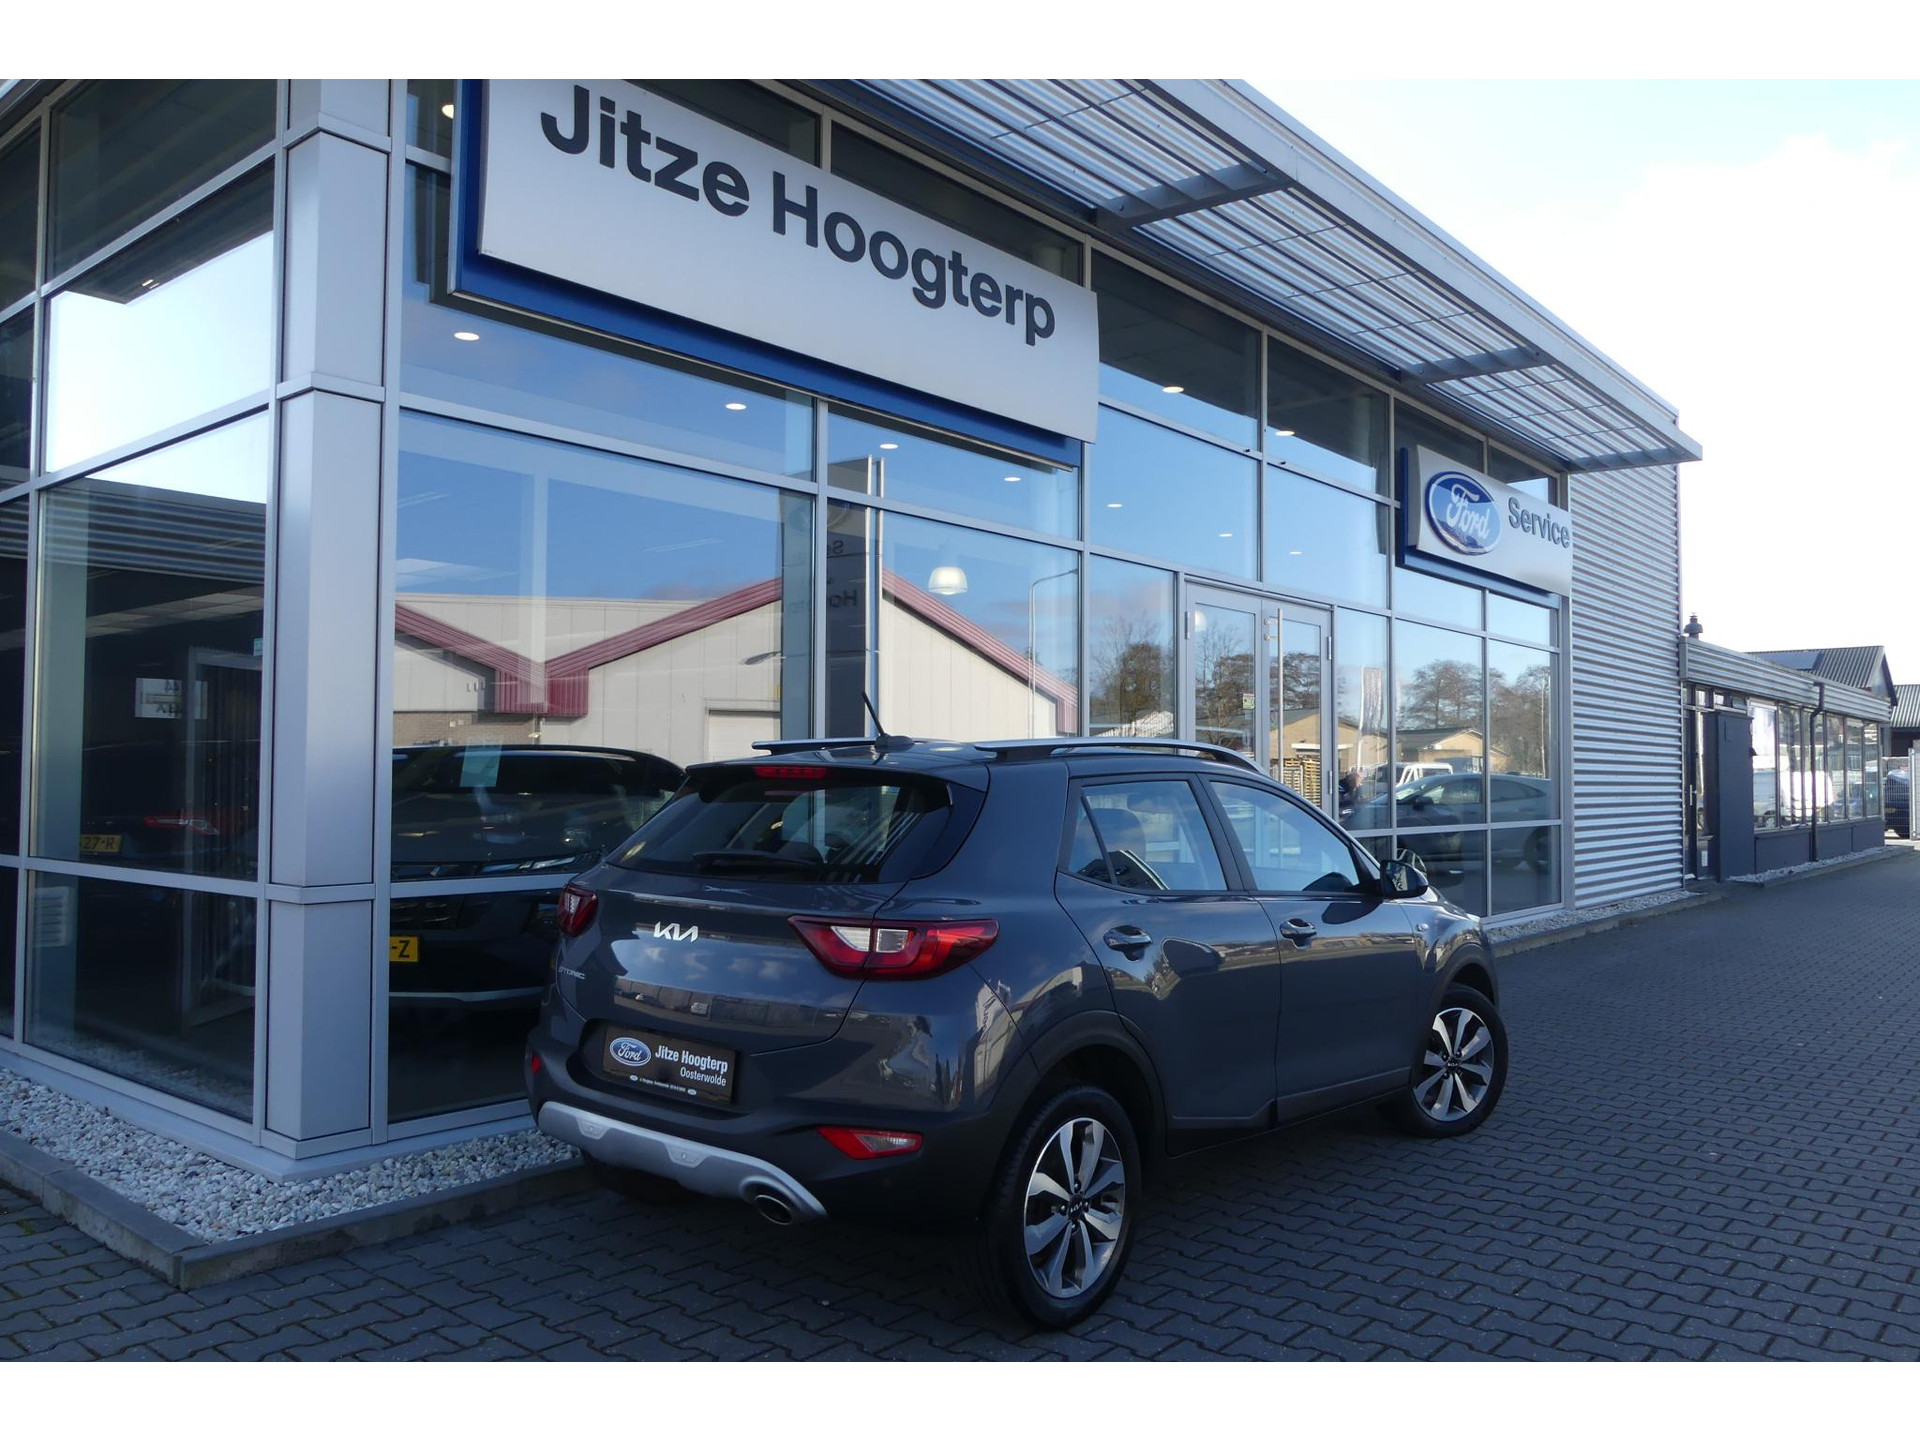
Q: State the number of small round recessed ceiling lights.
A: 10